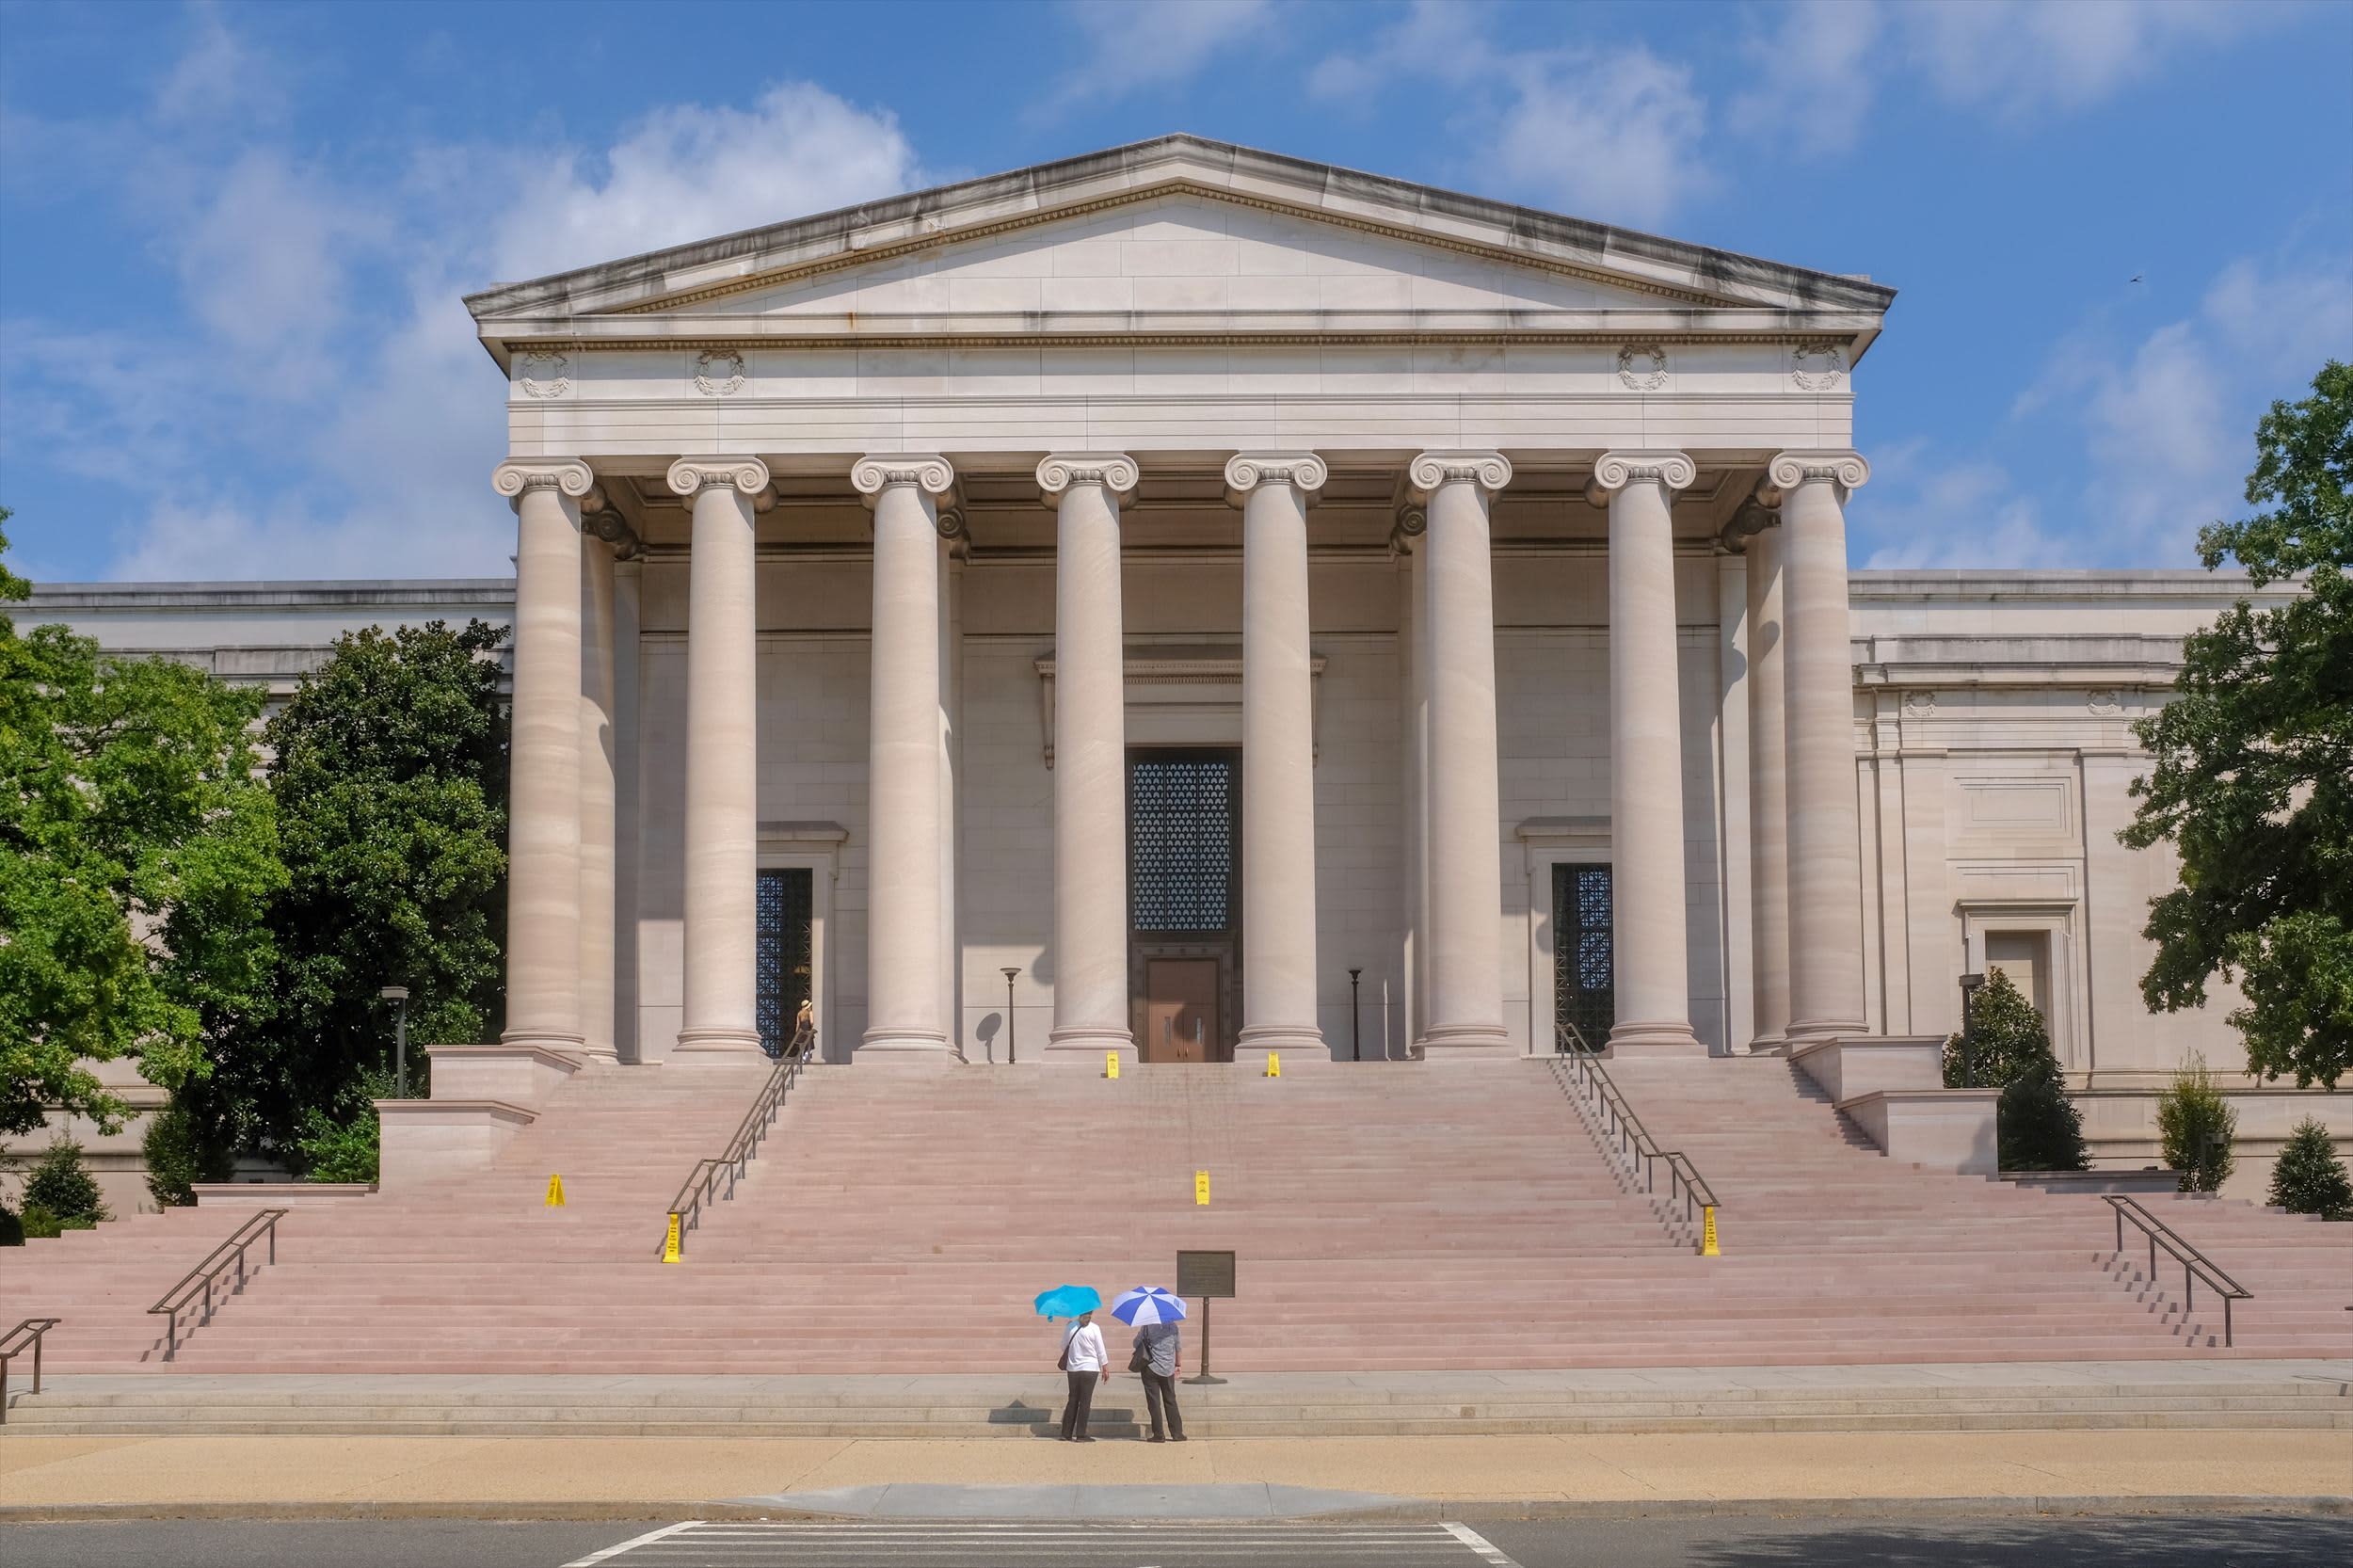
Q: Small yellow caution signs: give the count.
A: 6